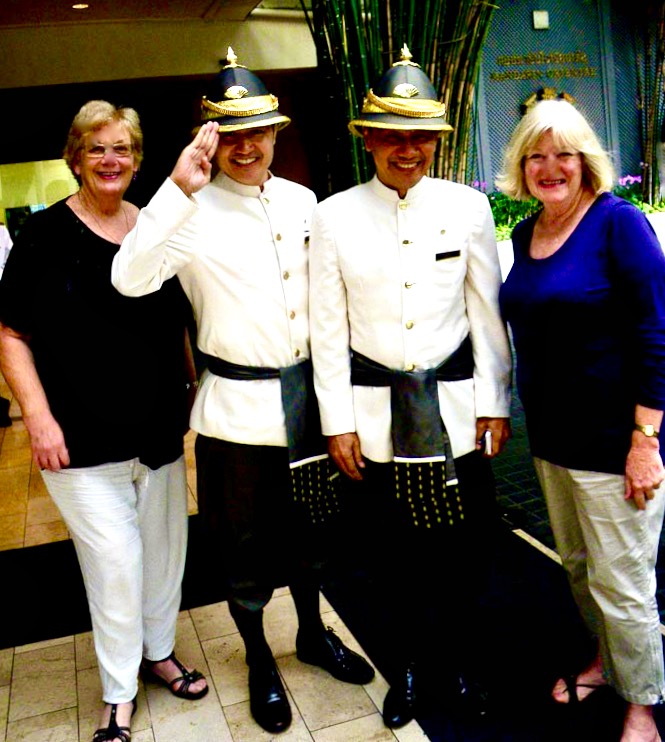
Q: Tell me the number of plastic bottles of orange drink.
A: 0